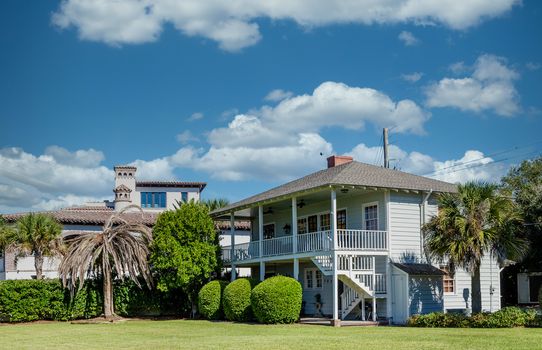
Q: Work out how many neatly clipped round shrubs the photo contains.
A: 3